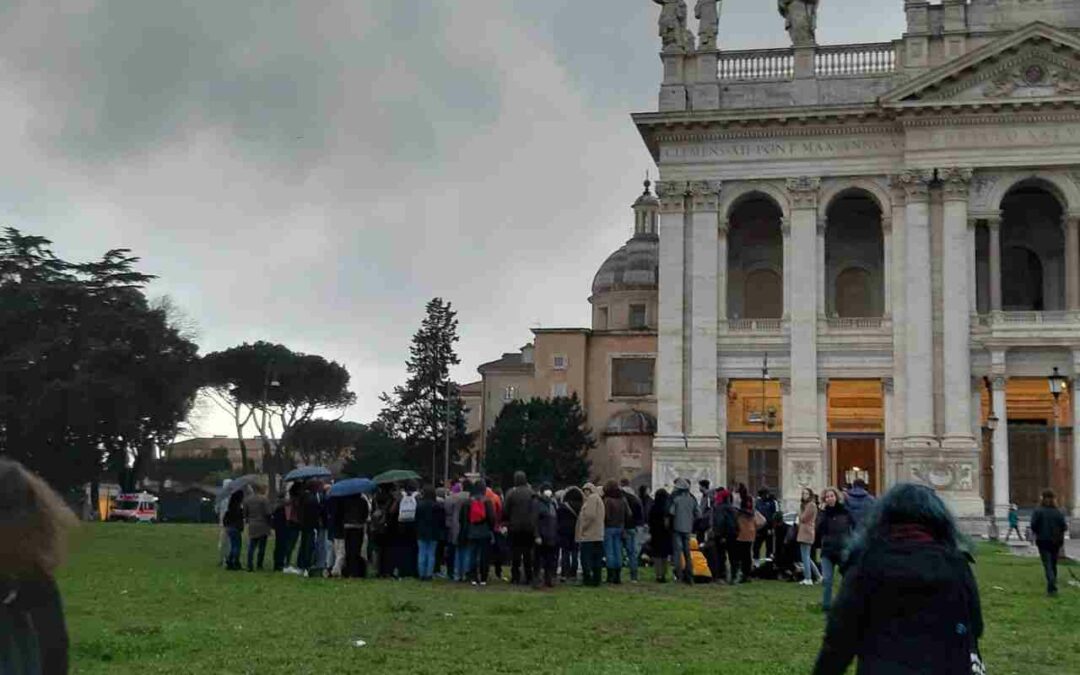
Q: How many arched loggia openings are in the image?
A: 3